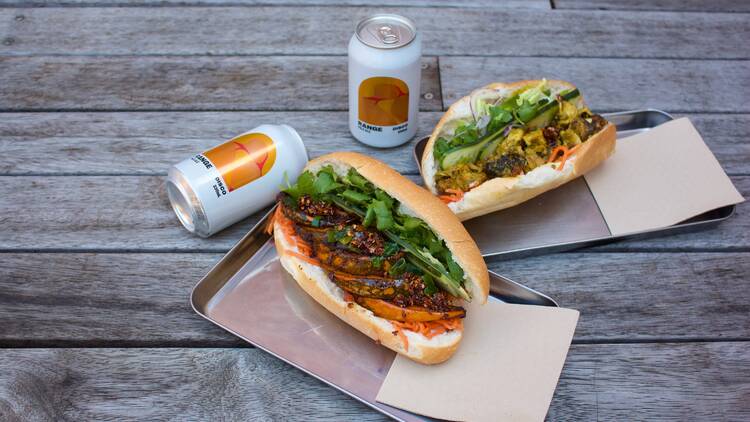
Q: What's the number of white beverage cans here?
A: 2